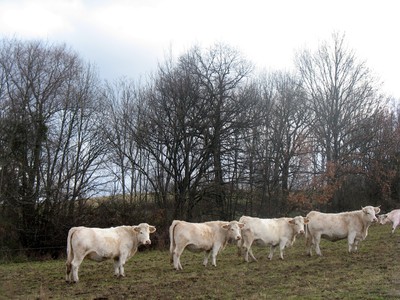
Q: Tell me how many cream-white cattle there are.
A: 5